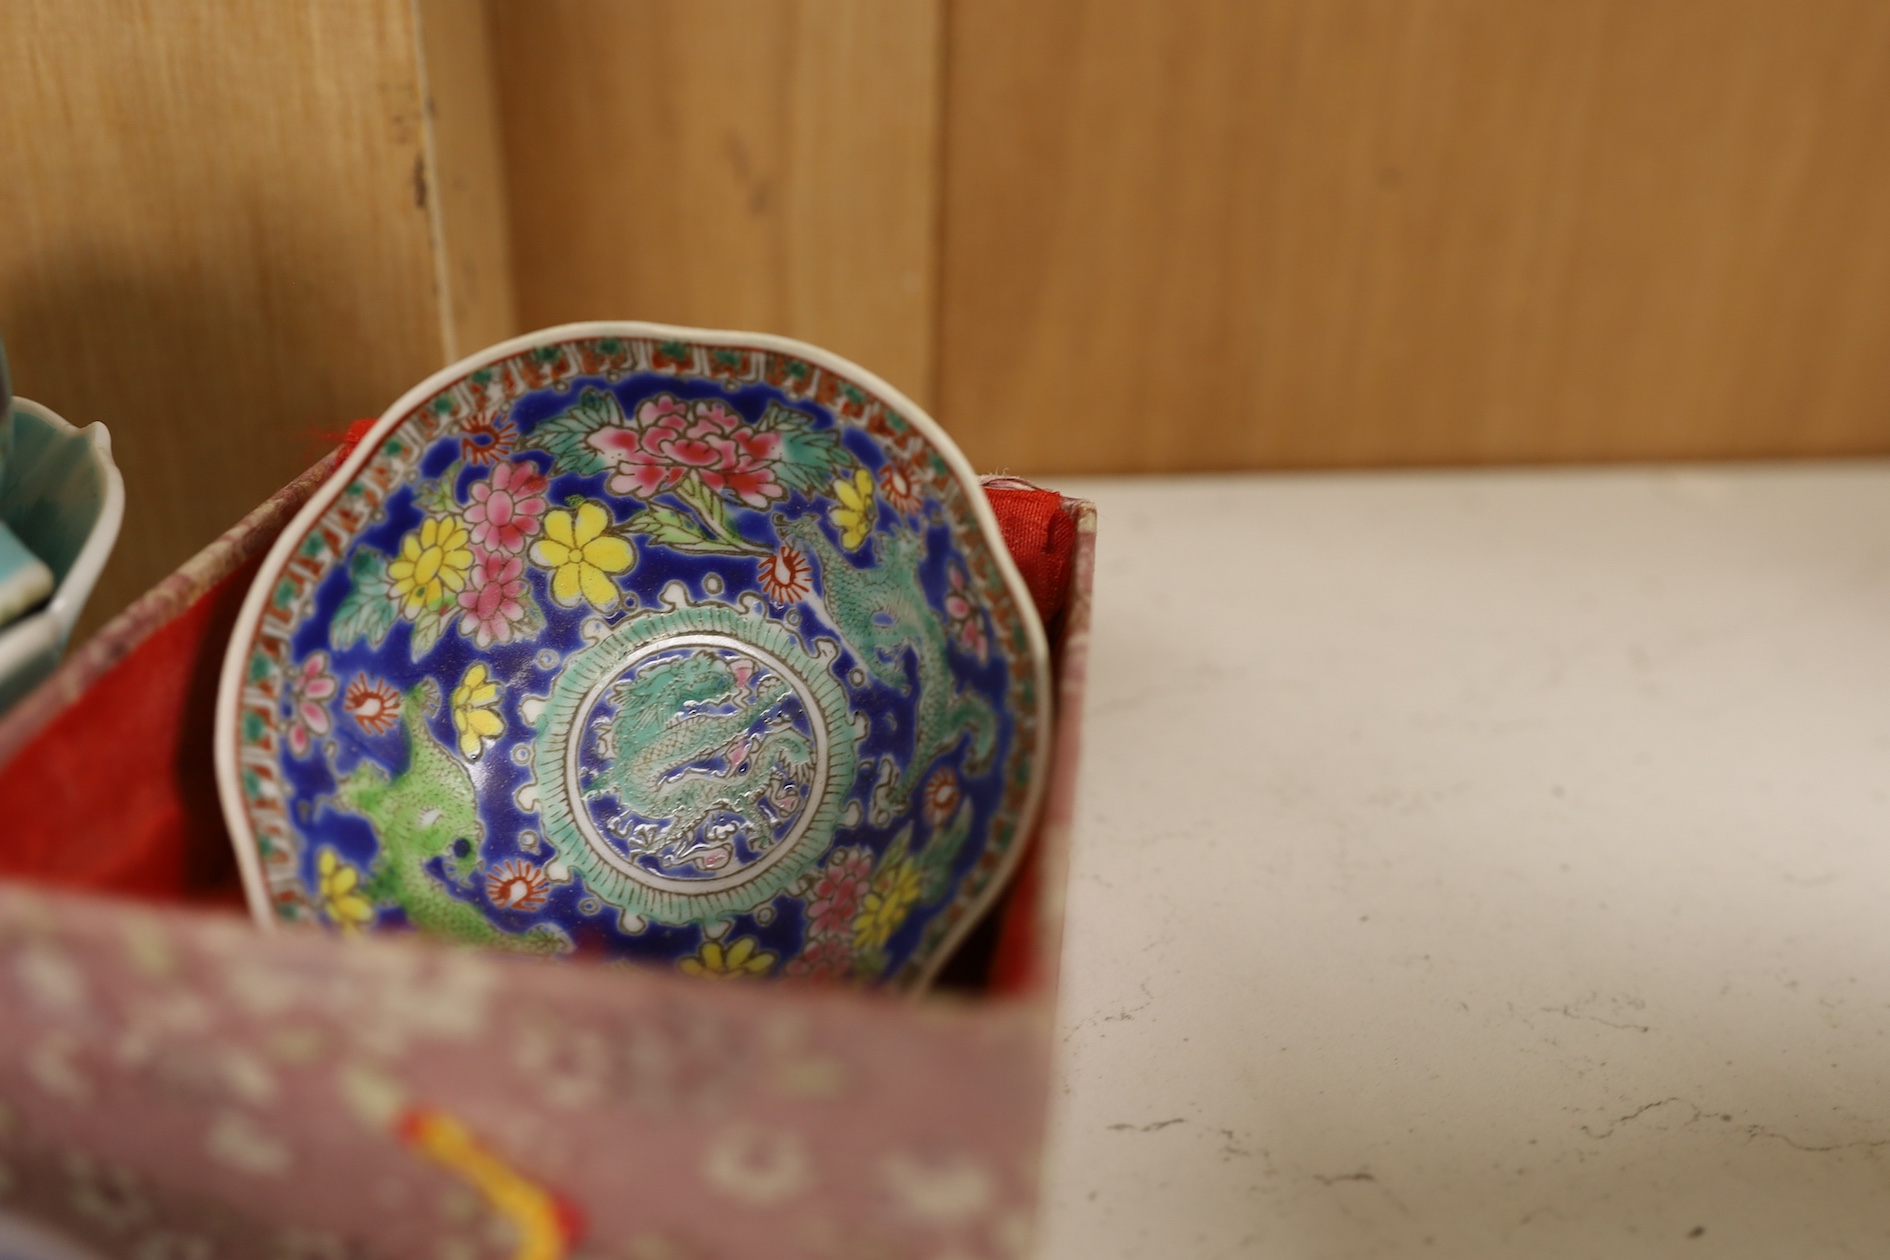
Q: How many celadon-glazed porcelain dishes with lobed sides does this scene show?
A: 1